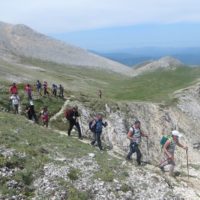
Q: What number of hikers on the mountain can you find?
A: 14